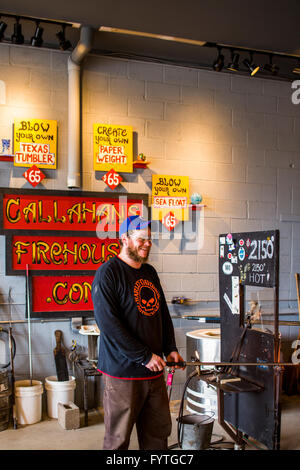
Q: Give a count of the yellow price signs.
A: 3